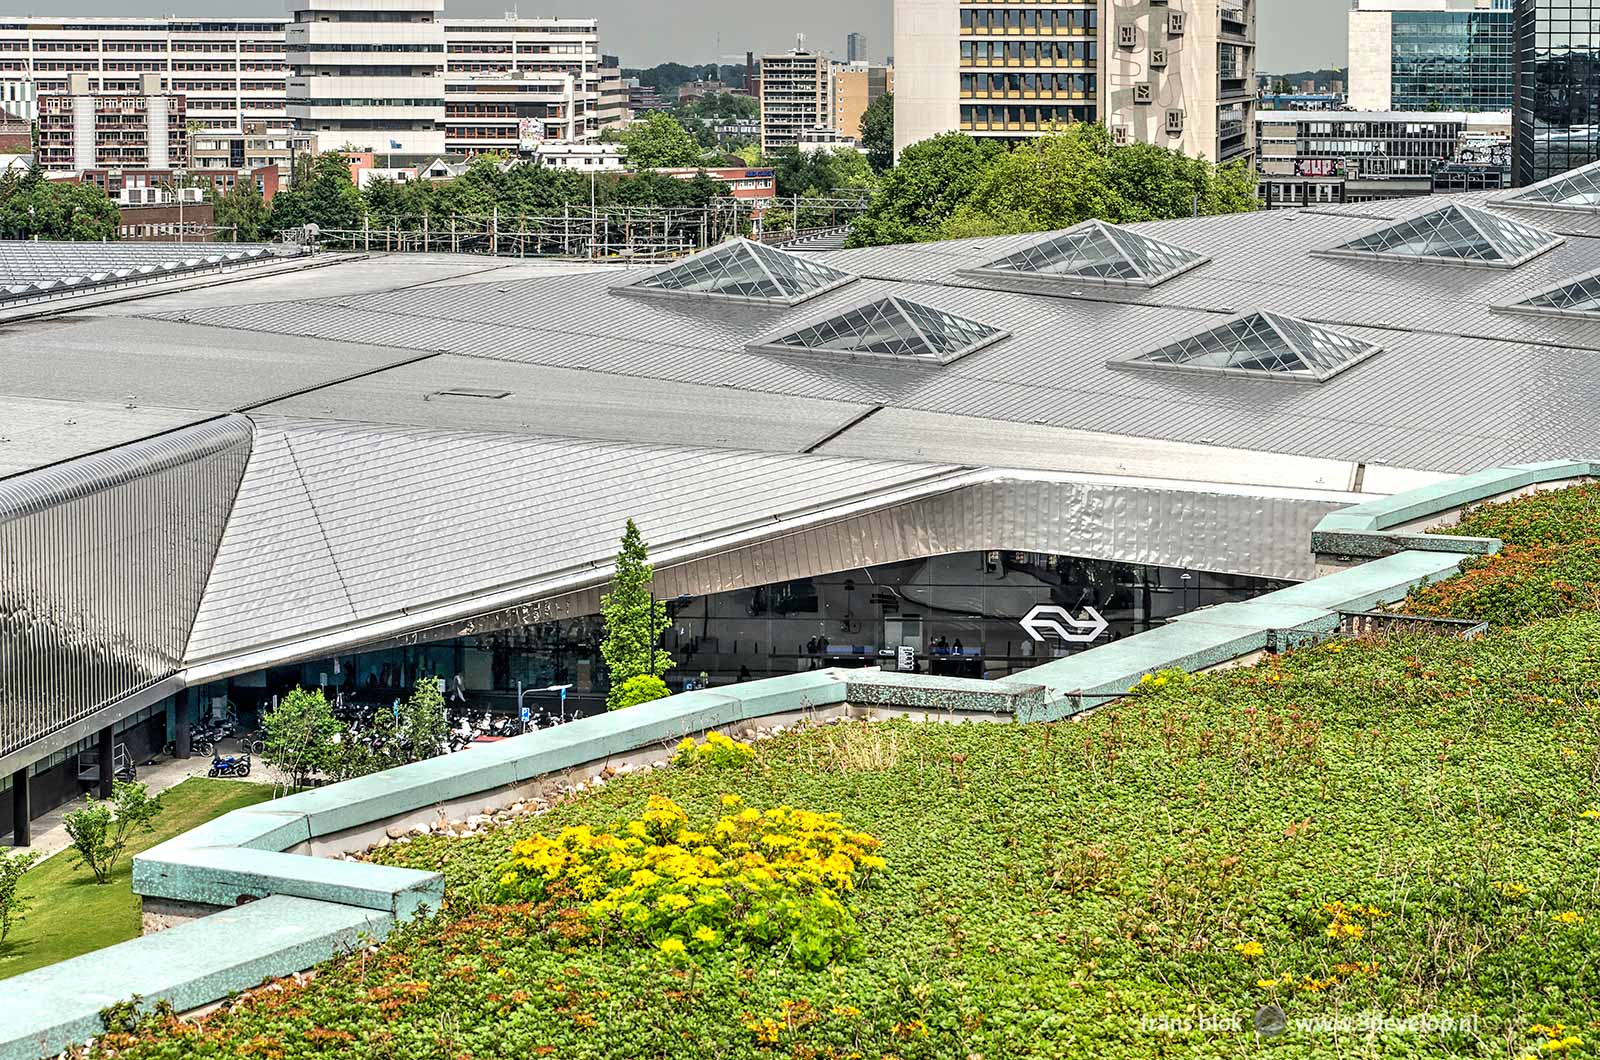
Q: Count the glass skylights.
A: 7